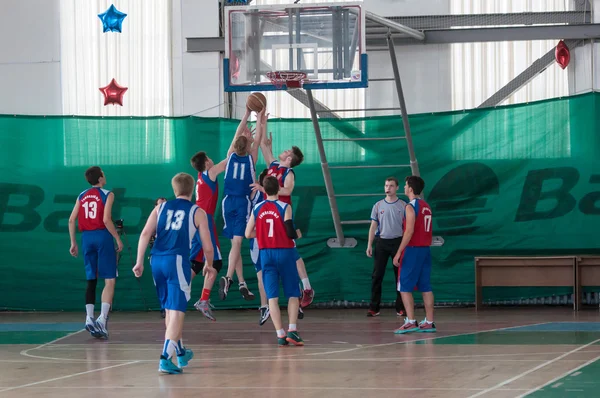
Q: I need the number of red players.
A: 5